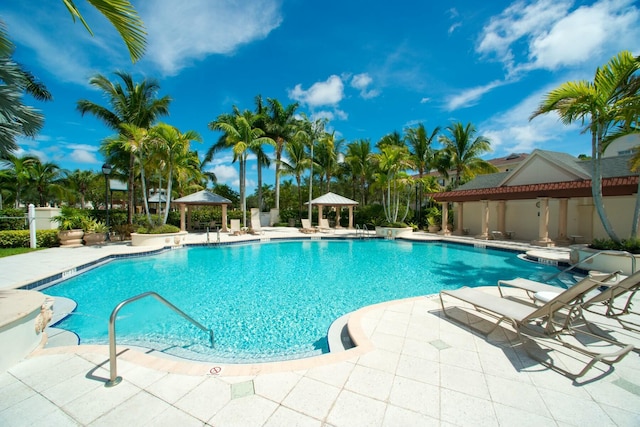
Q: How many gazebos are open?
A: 2